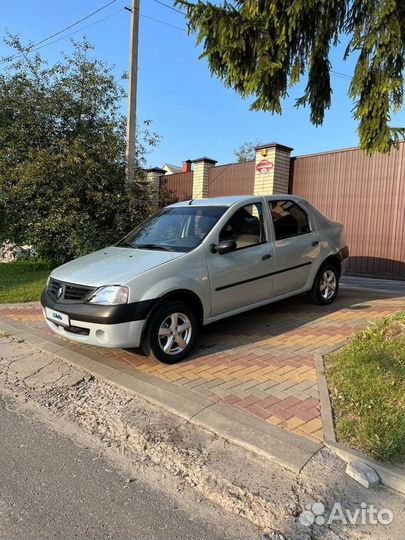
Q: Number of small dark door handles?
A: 2